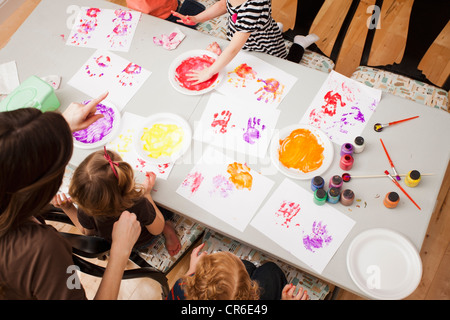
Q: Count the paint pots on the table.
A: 10